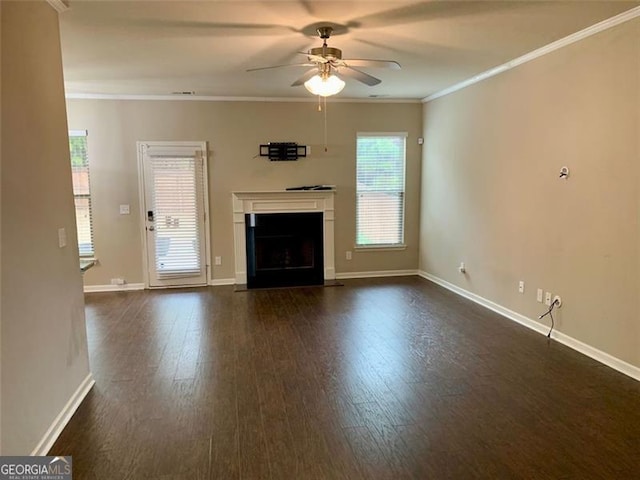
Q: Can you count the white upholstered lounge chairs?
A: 0